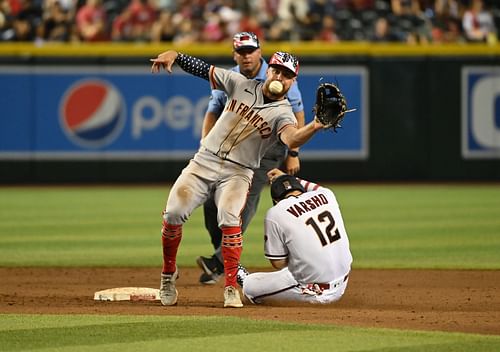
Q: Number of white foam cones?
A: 0